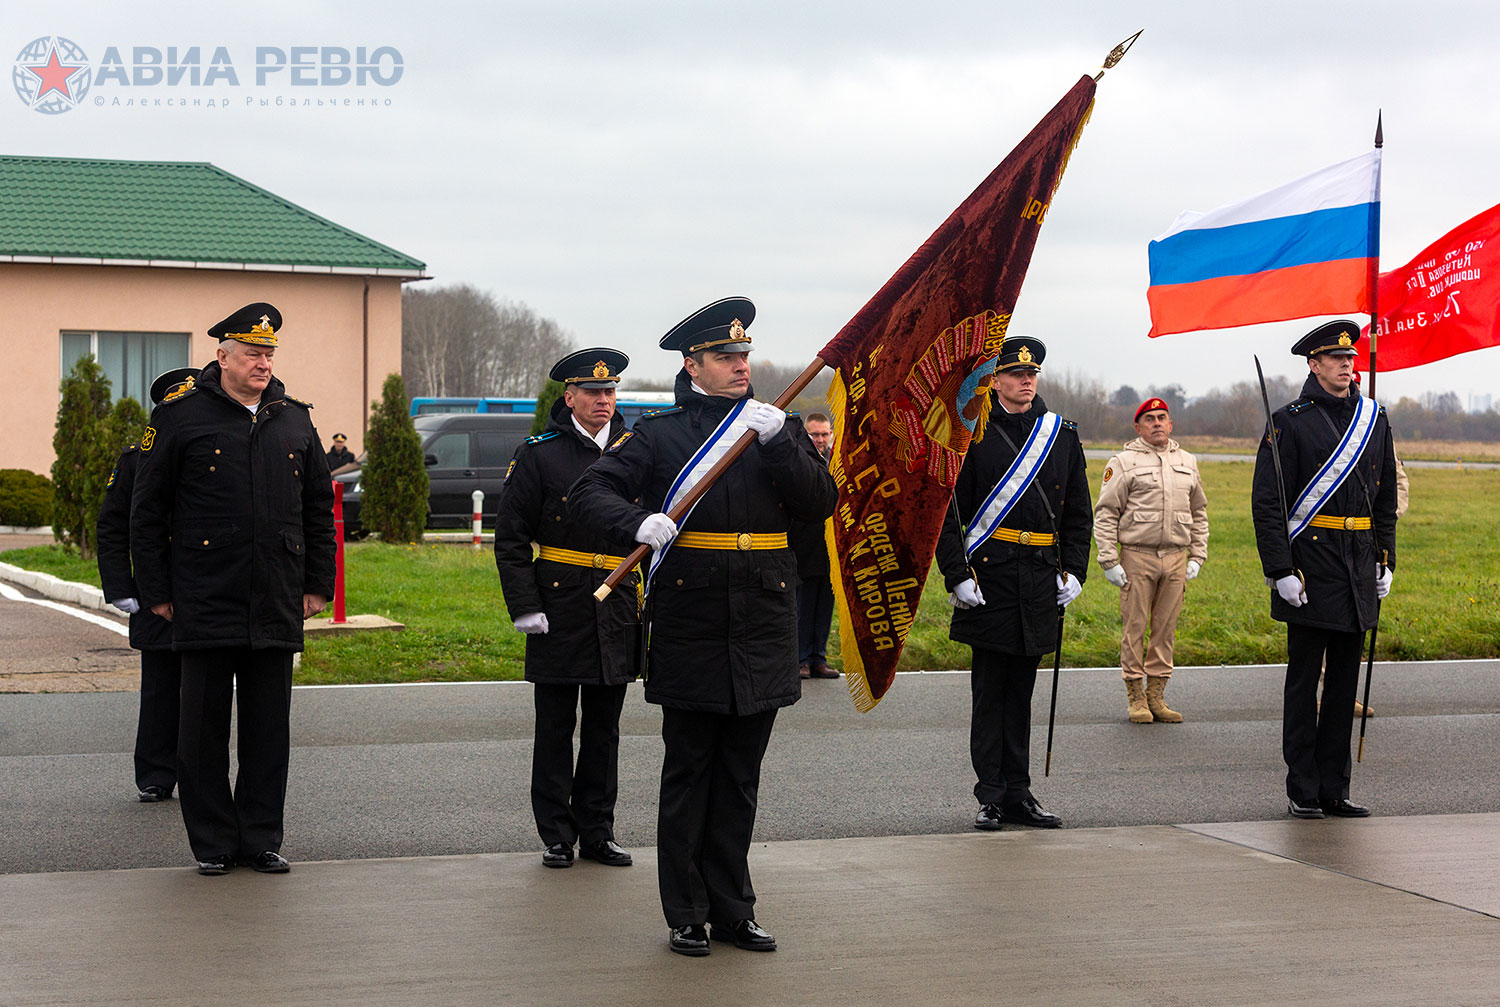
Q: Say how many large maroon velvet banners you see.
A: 1